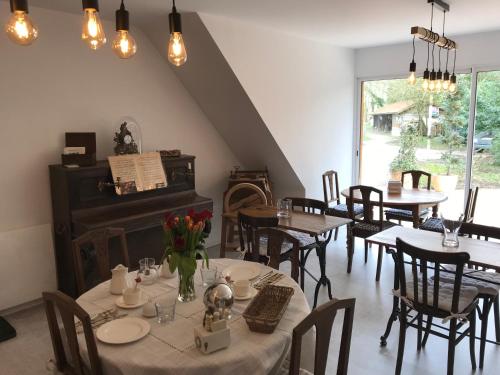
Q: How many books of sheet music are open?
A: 1